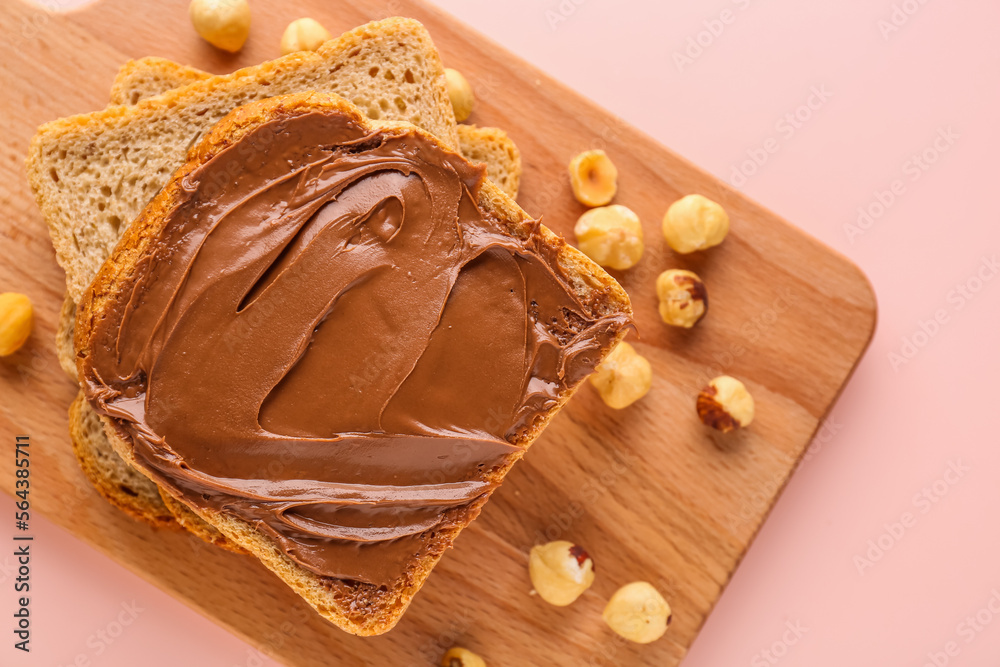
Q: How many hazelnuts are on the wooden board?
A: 13